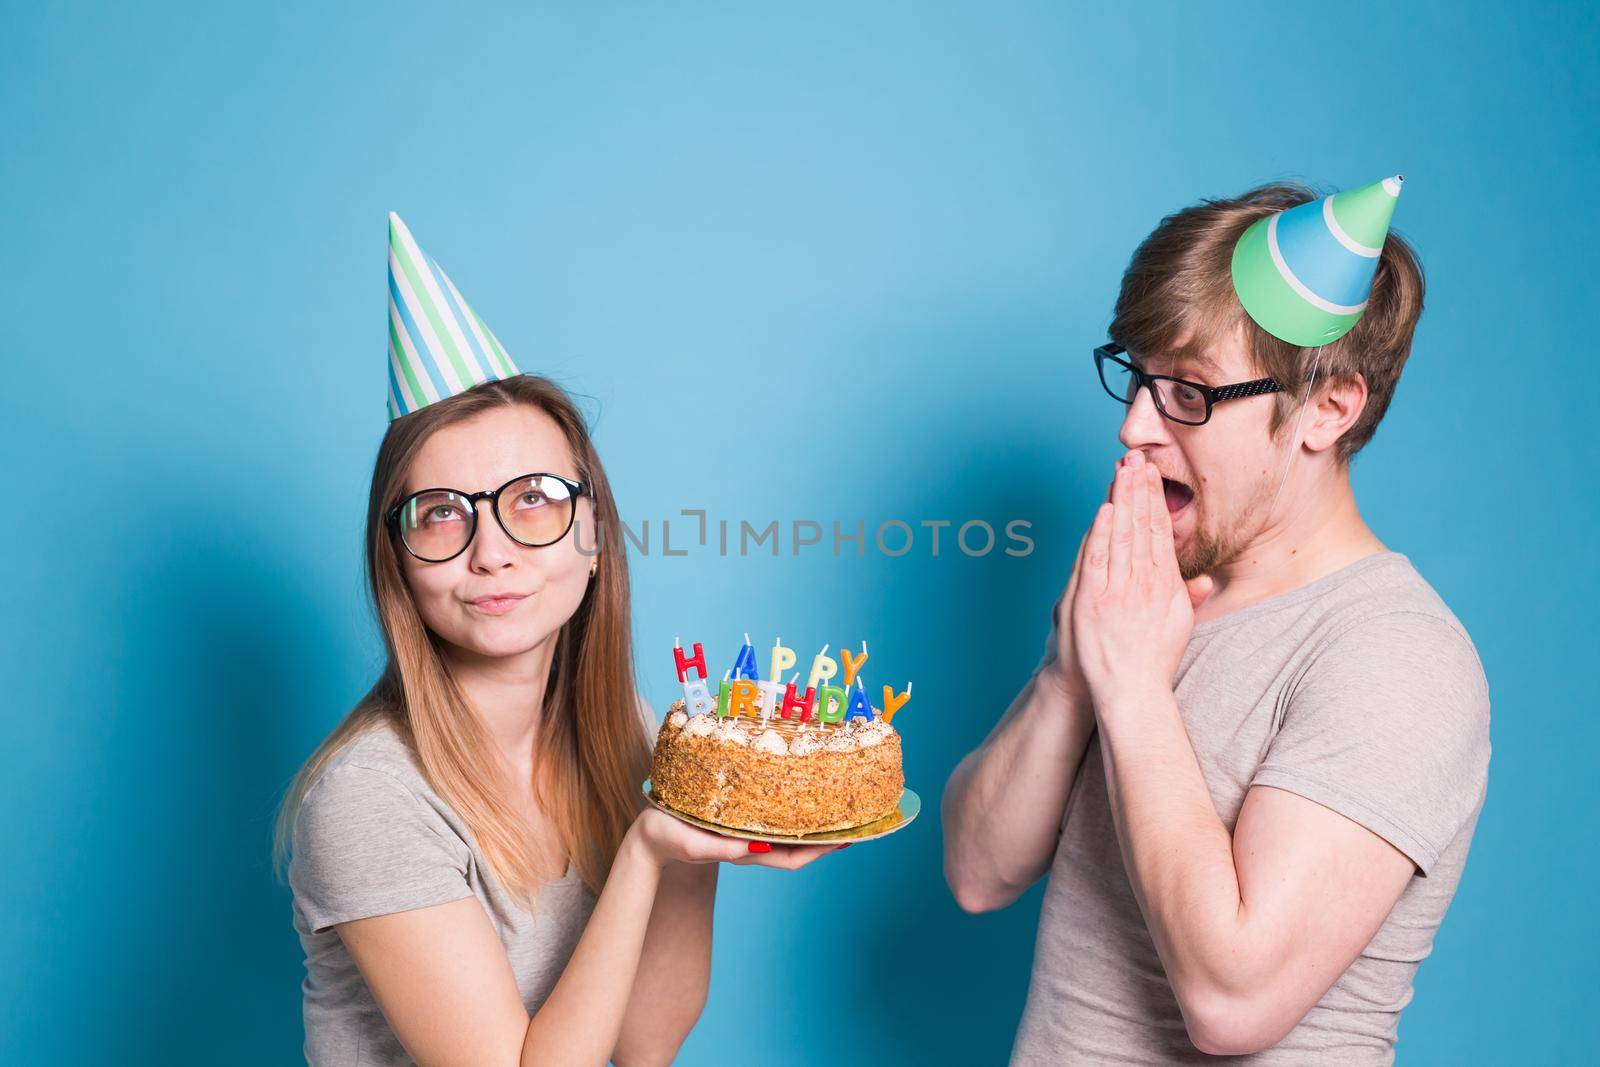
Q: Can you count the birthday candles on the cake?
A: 13